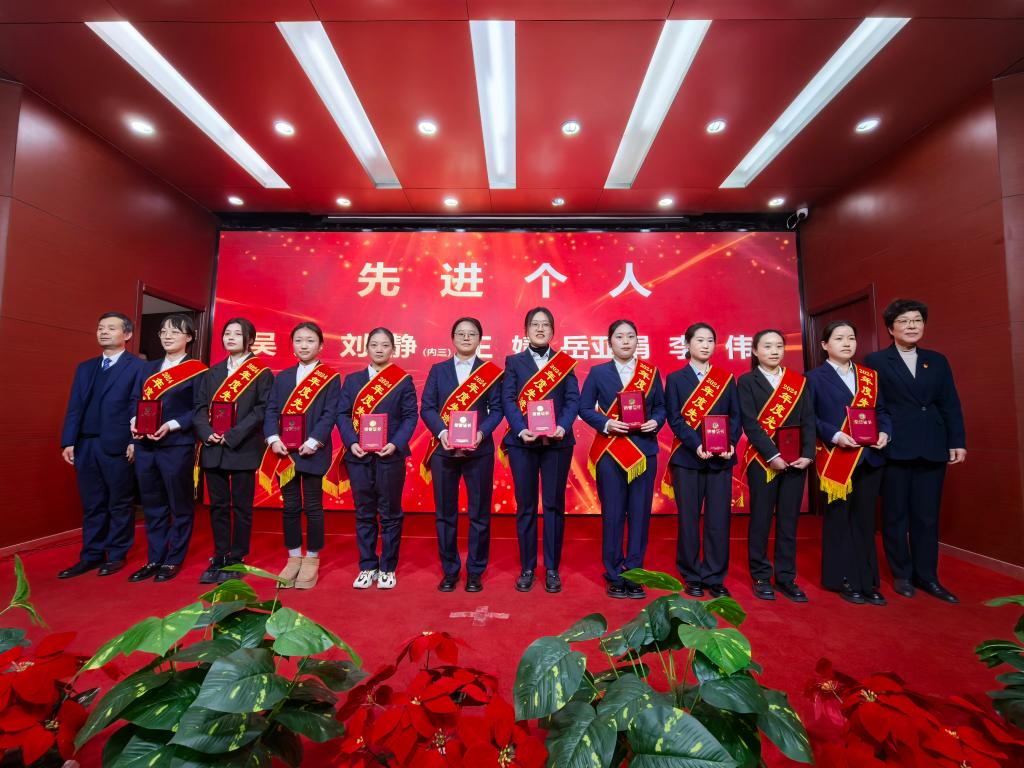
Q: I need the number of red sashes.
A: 10